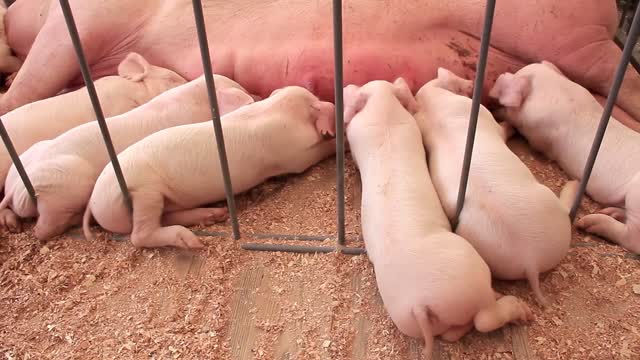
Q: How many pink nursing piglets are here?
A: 6